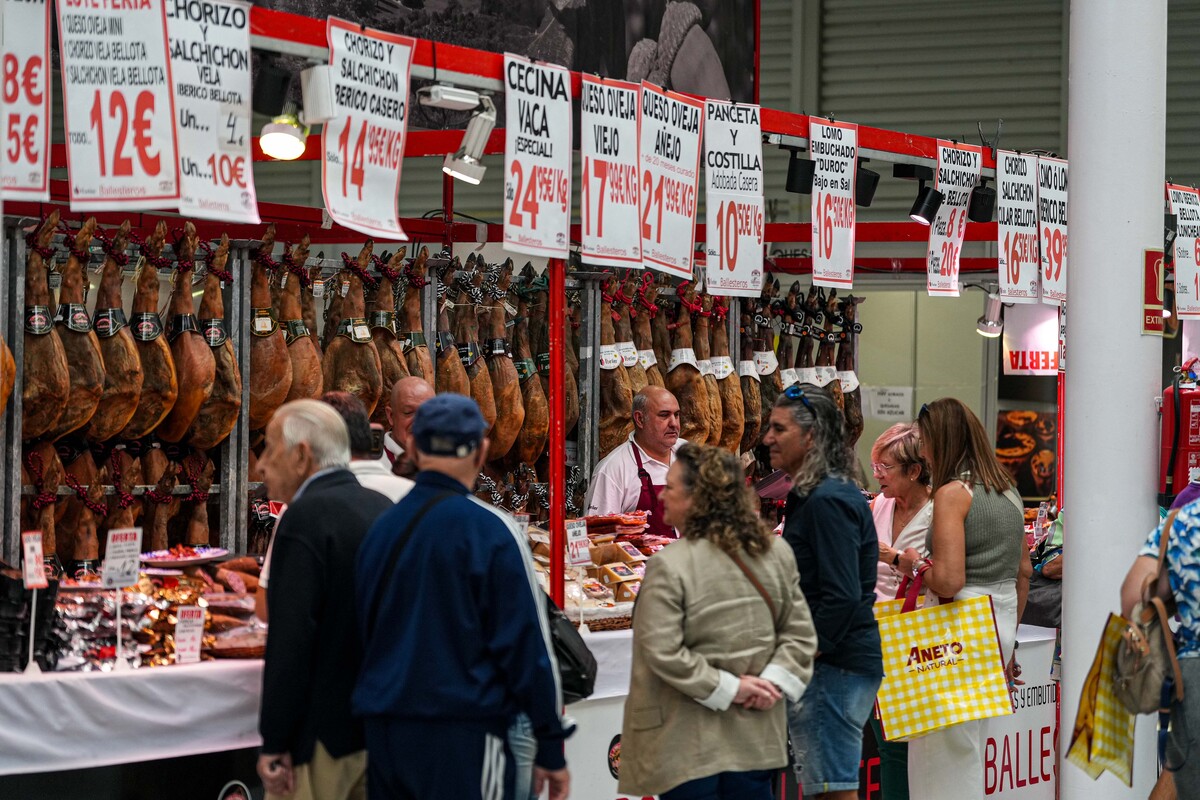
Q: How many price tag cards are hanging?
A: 13